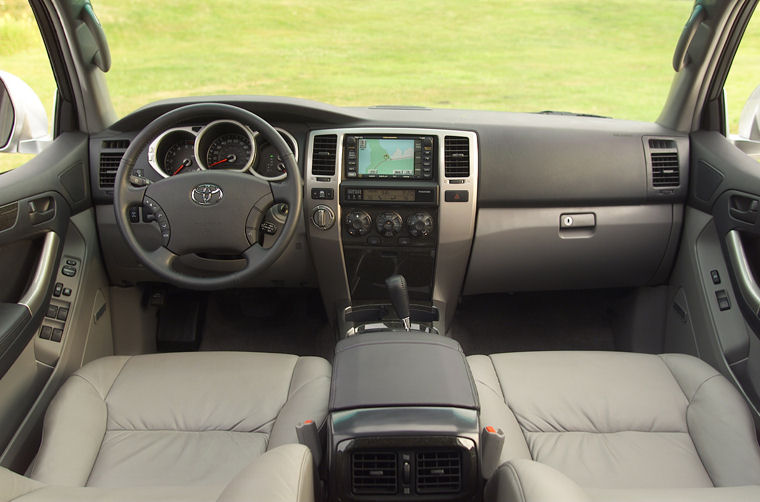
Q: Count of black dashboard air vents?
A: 4